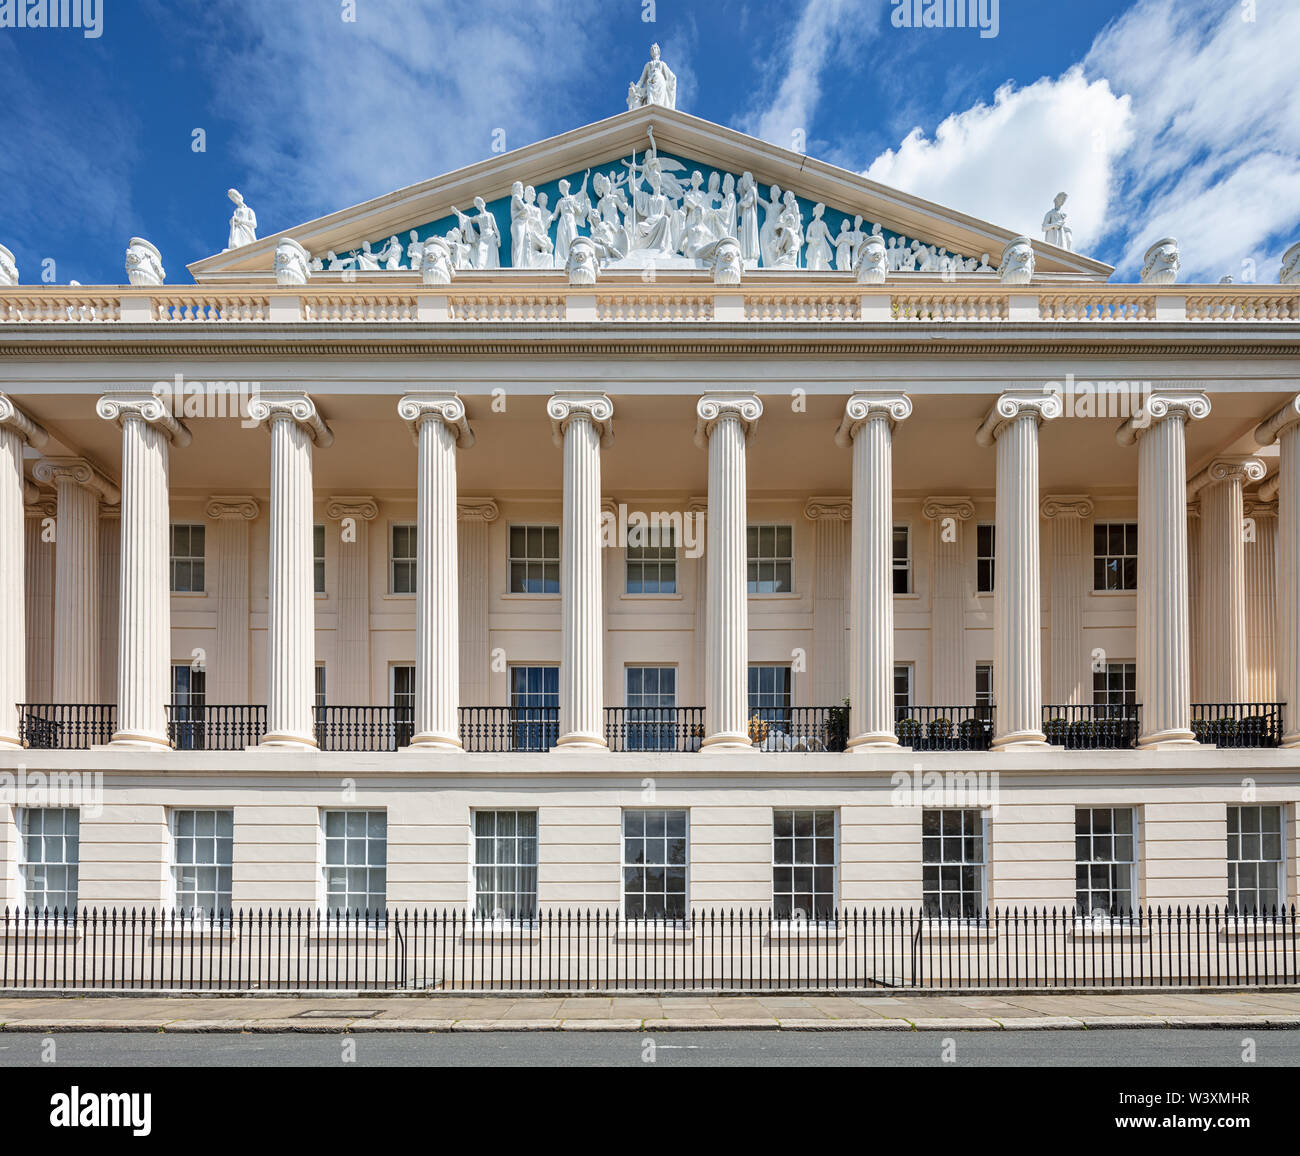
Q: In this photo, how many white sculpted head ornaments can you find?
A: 10